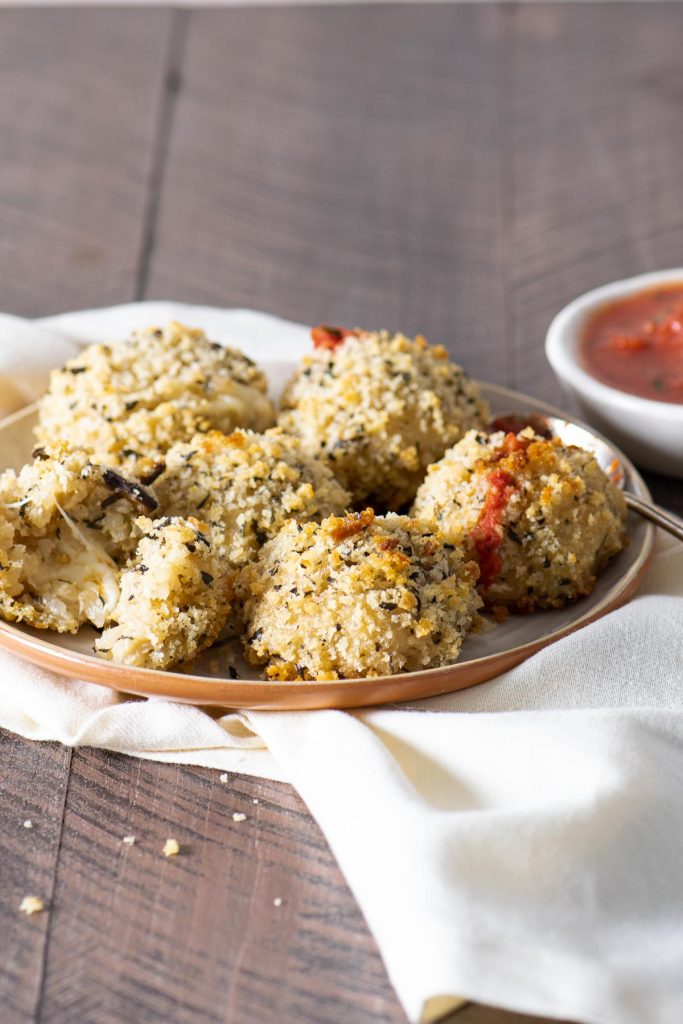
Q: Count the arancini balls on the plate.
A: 6